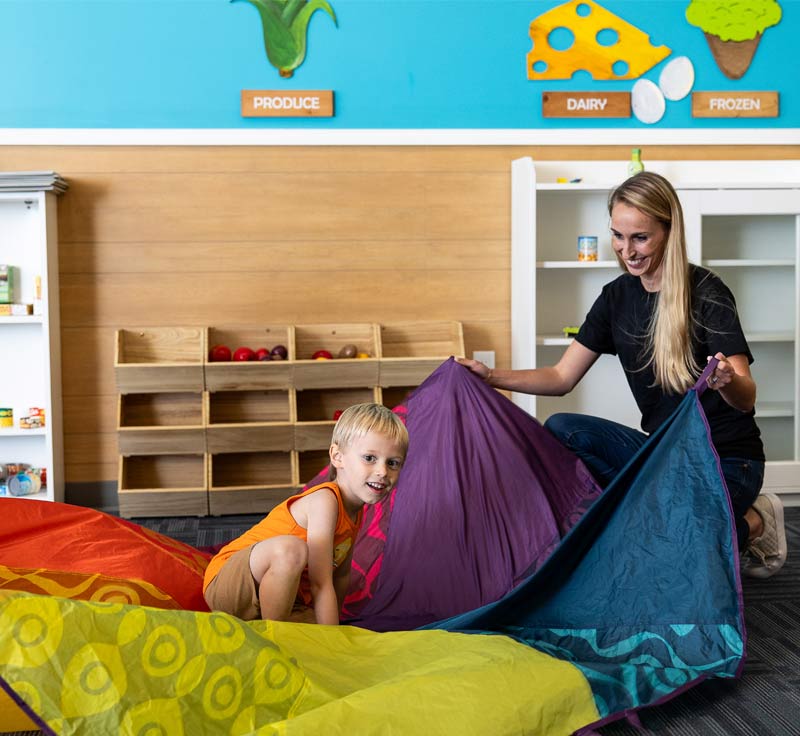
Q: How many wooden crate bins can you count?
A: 11